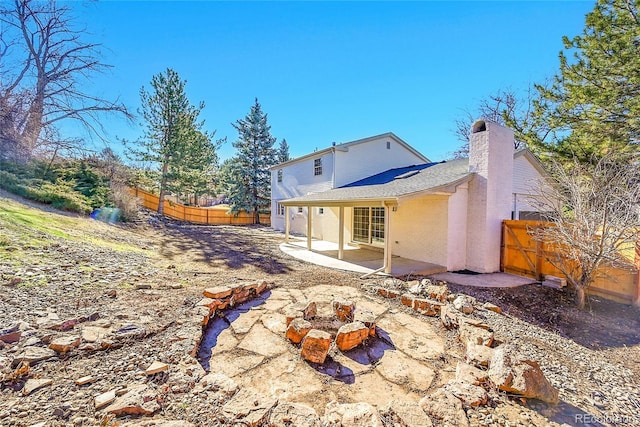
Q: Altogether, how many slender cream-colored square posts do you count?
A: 4